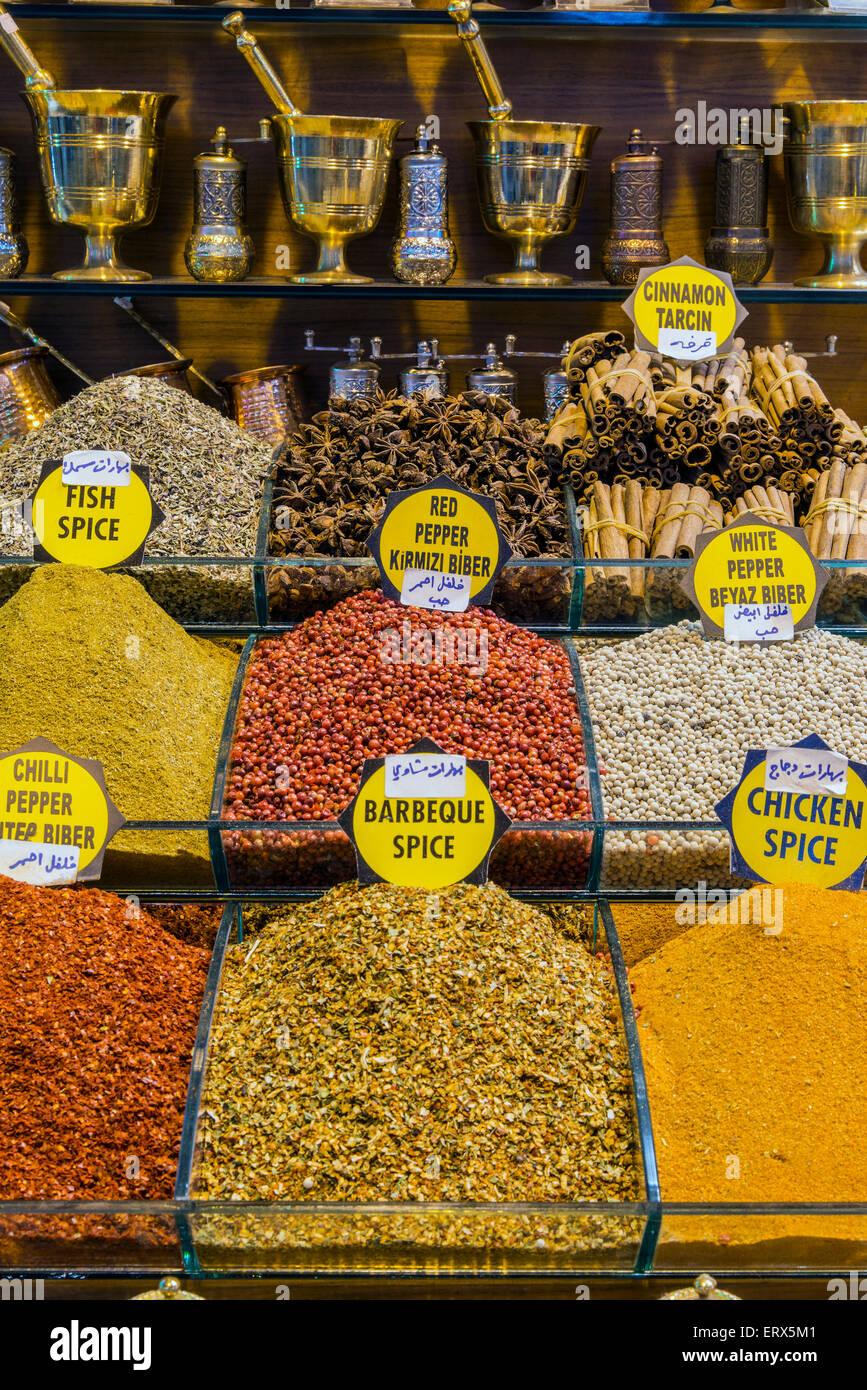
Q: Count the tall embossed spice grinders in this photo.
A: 5